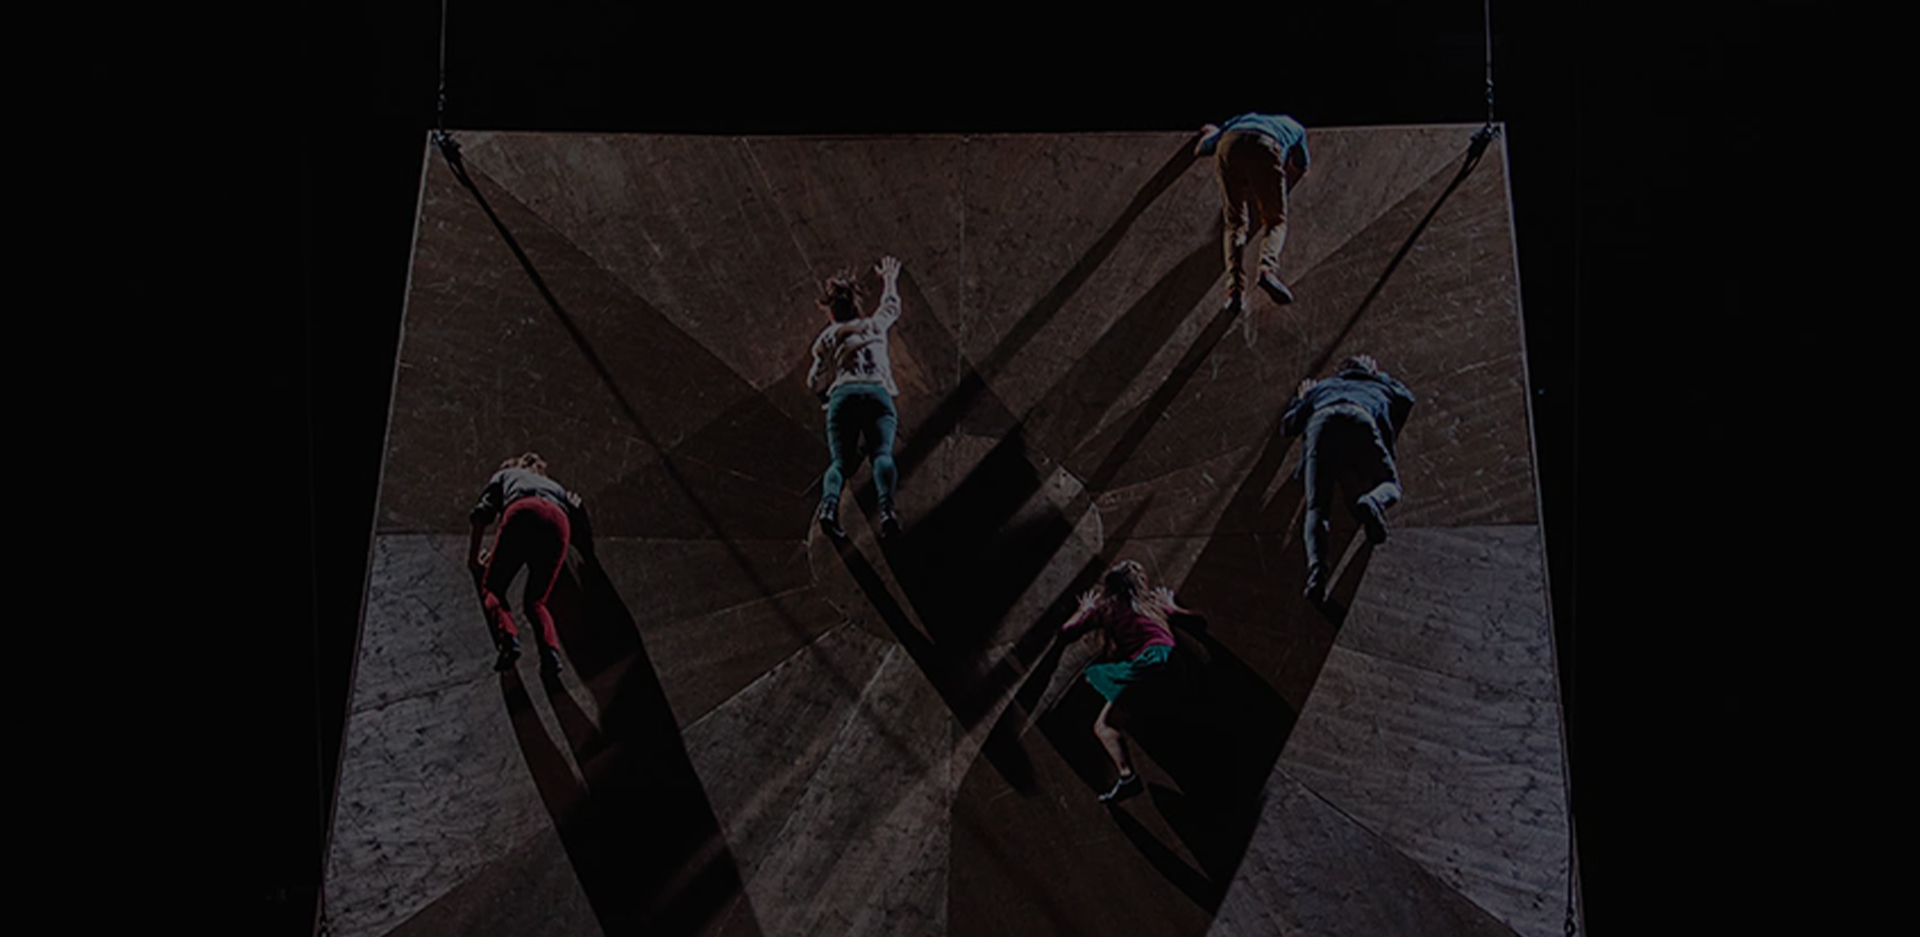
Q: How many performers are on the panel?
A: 5